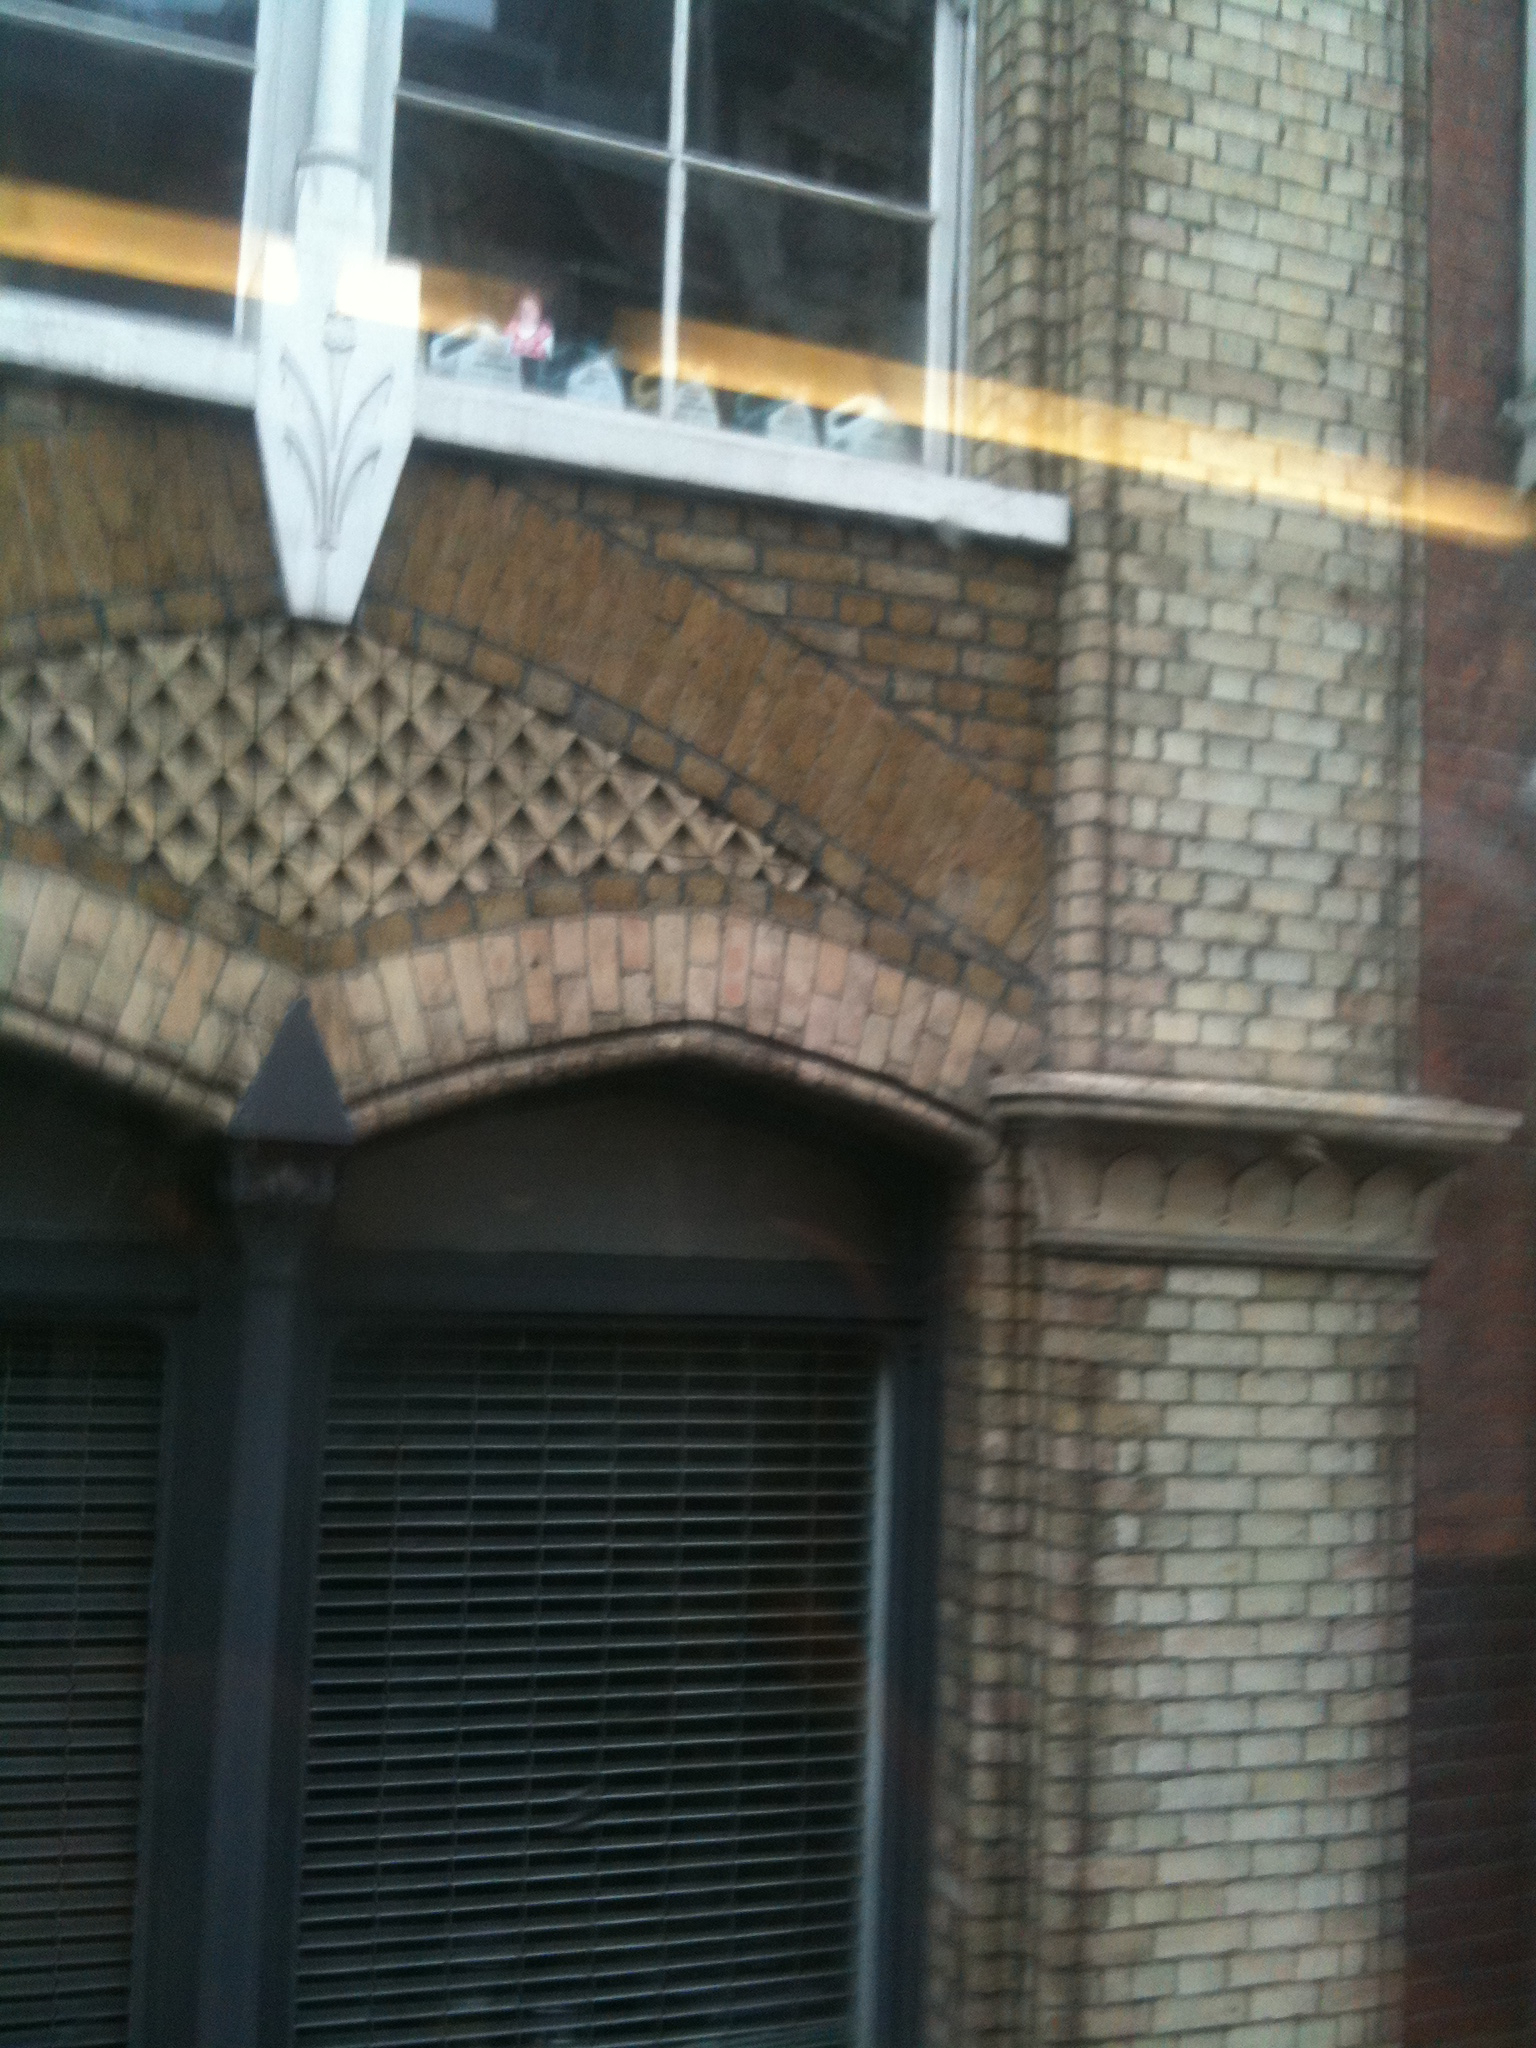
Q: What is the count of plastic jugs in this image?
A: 5